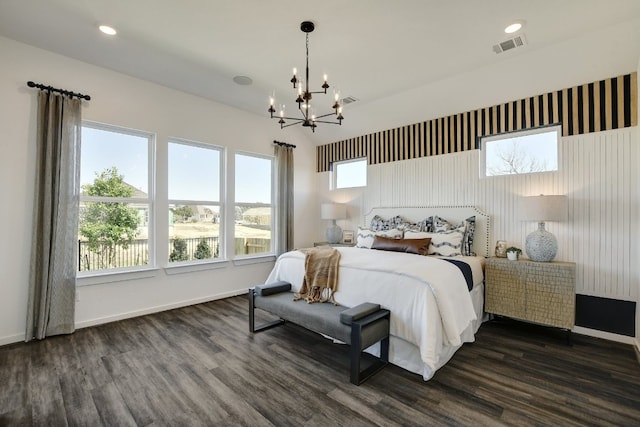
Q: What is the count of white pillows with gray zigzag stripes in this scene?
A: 2